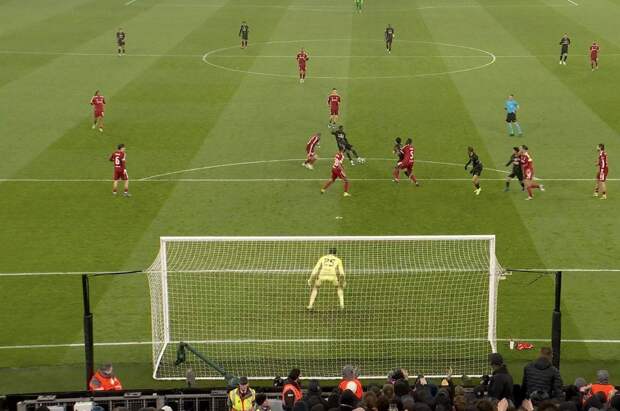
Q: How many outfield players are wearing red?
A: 10